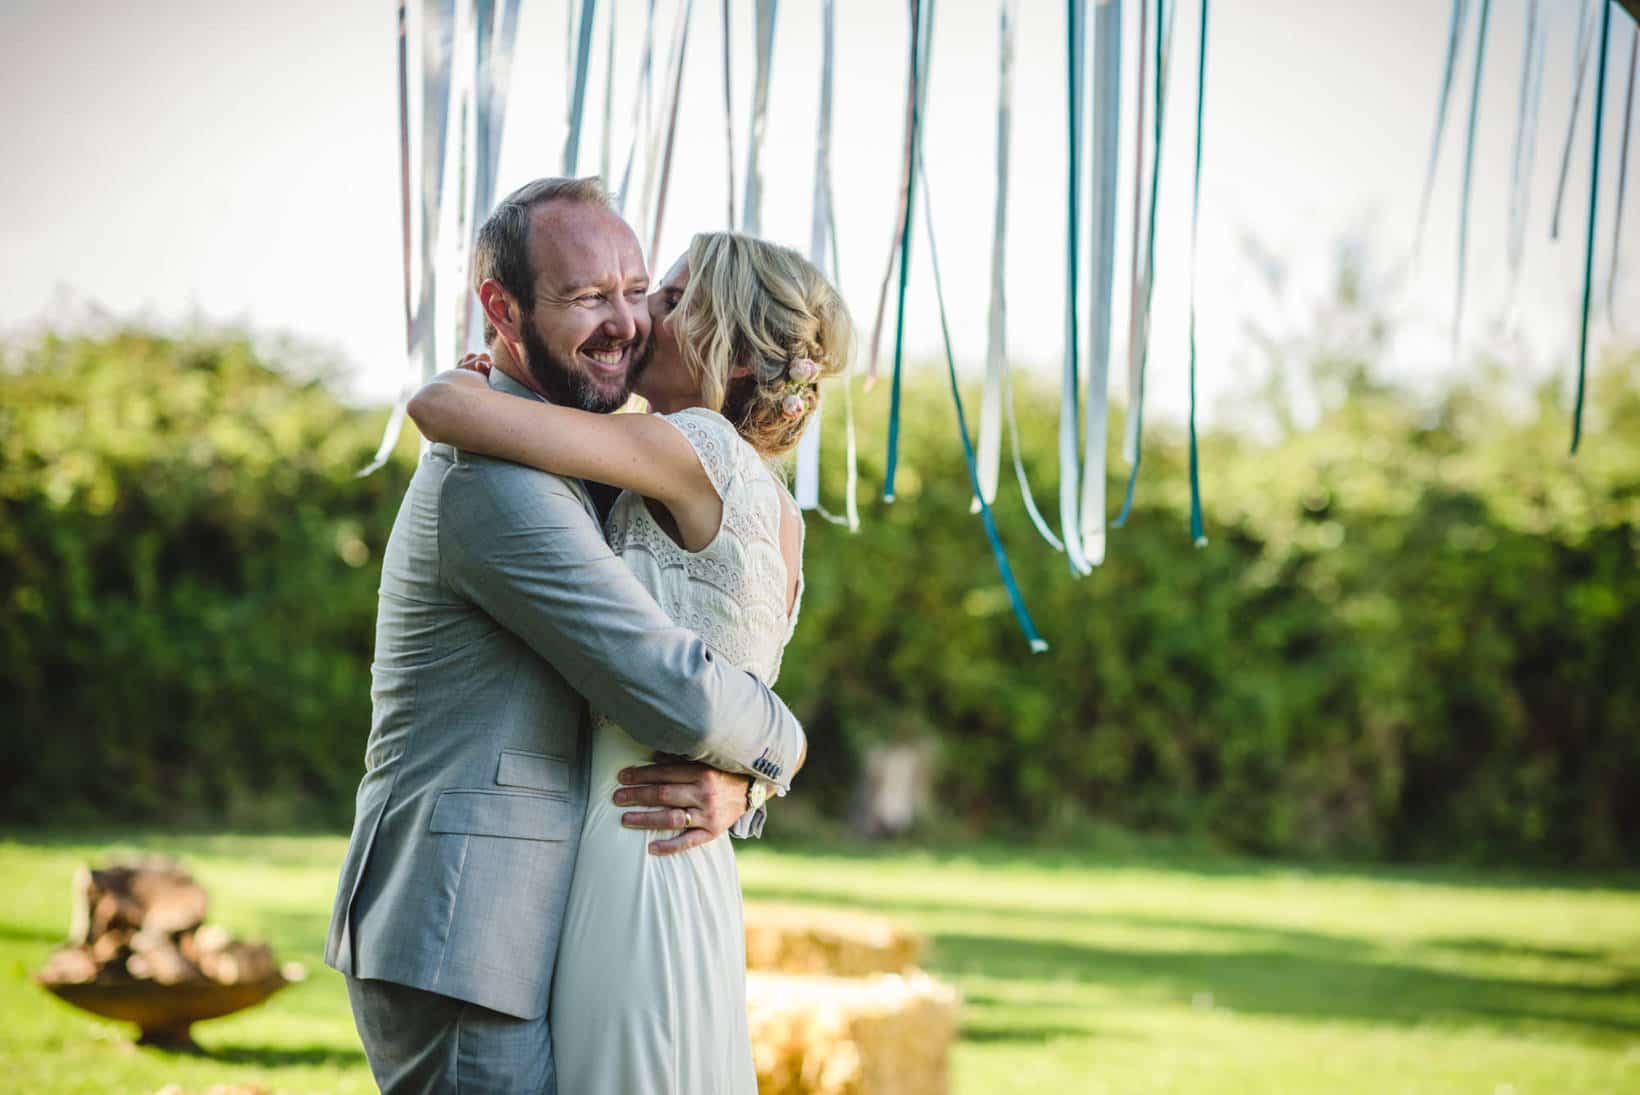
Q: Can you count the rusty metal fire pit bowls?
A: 1